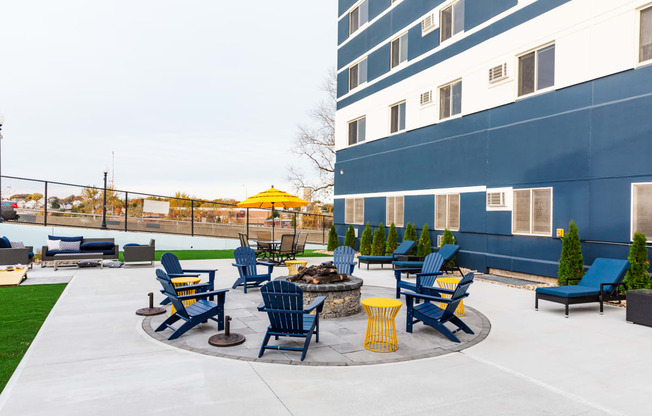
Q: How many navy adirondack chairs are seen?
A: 7